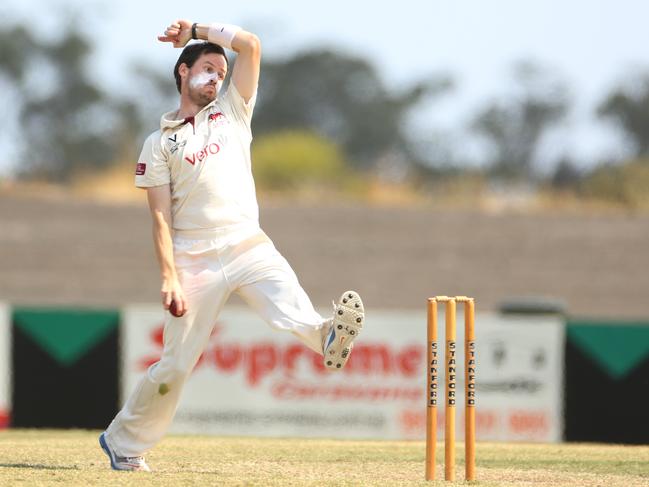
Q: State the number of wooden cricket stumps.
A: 3